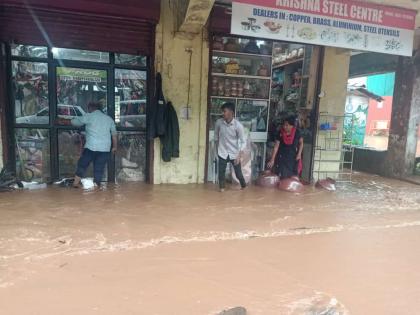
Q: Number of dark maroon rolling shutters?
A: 2